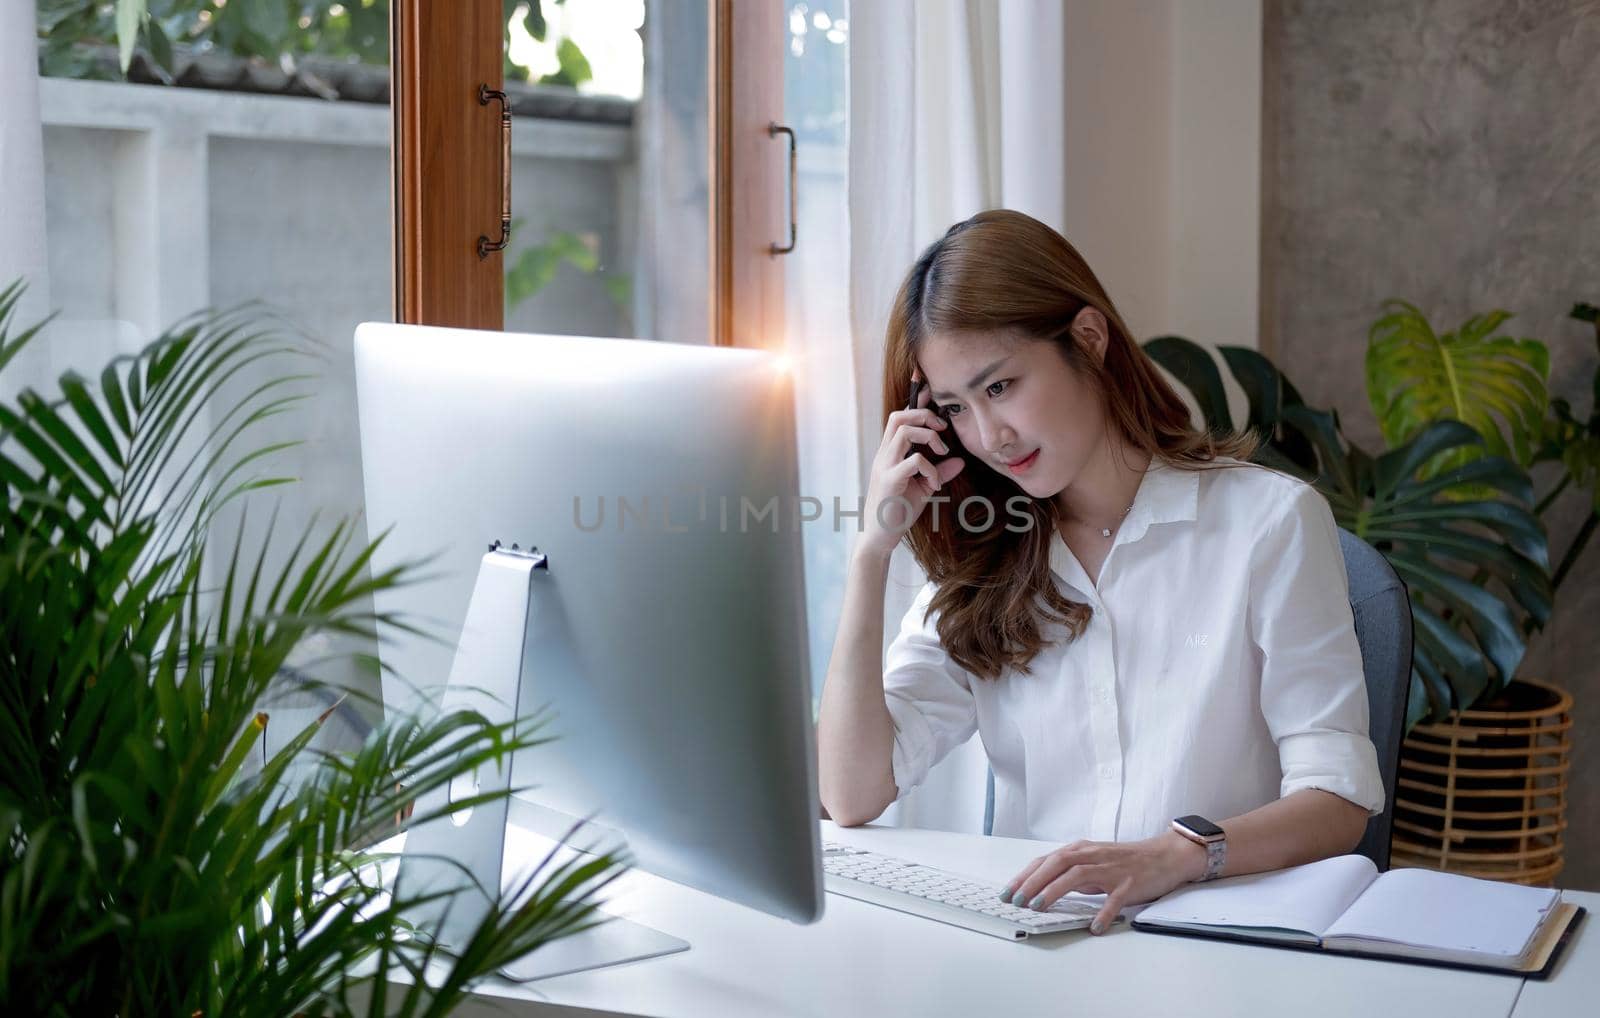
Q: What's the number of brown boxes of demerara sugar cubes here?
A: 0